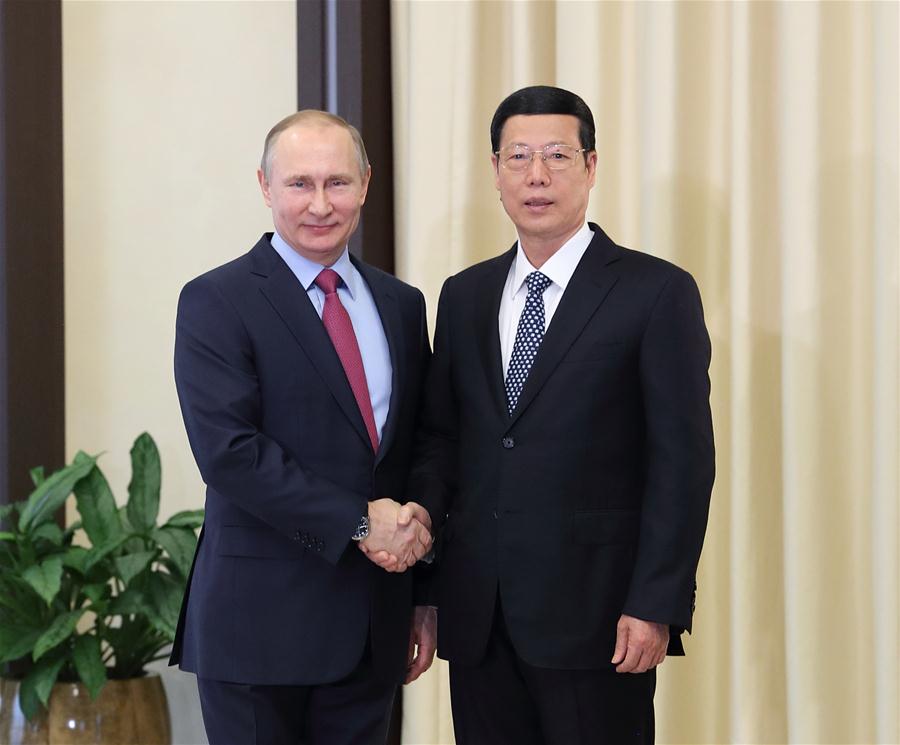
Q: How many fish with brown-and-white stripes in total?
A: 0